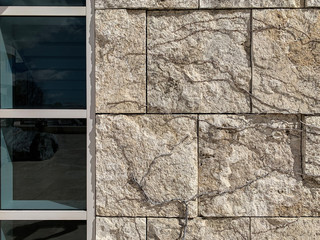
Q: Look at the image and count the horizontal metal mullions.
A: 3